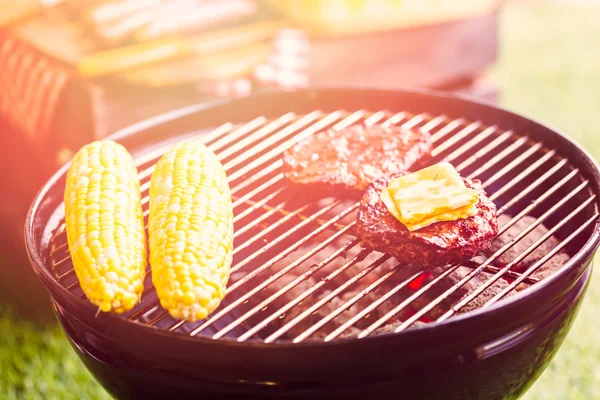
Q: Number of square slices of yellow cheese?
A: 2